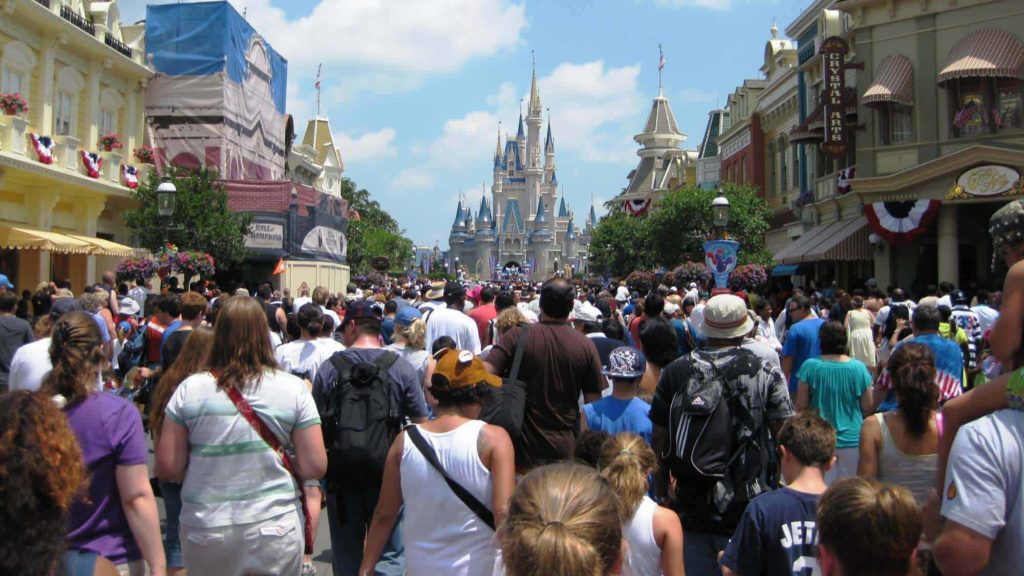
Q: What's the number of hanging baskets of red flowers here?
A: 3